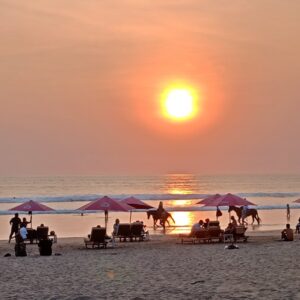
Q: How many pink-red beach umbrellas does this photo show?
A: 5